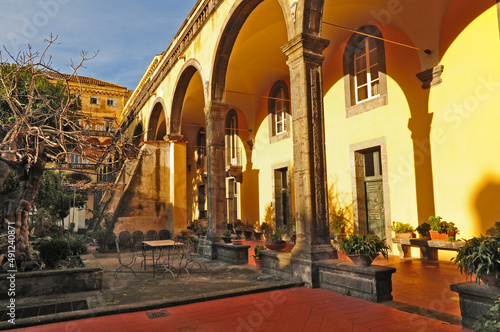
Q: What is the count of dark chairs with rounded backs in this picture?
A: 5